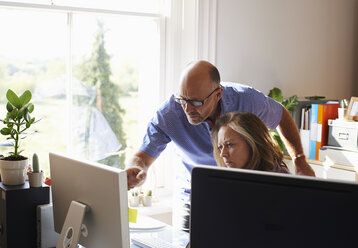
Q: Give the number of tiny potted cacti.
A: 3